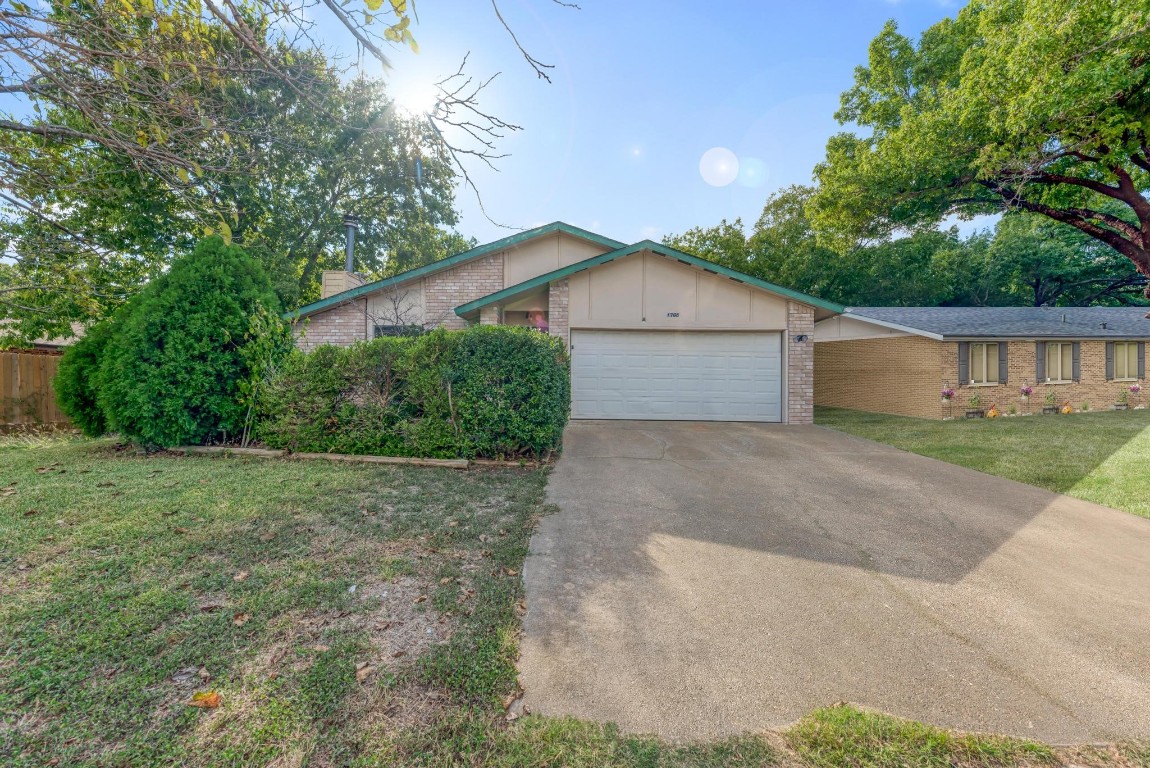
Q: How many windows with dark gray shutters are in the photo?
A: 3